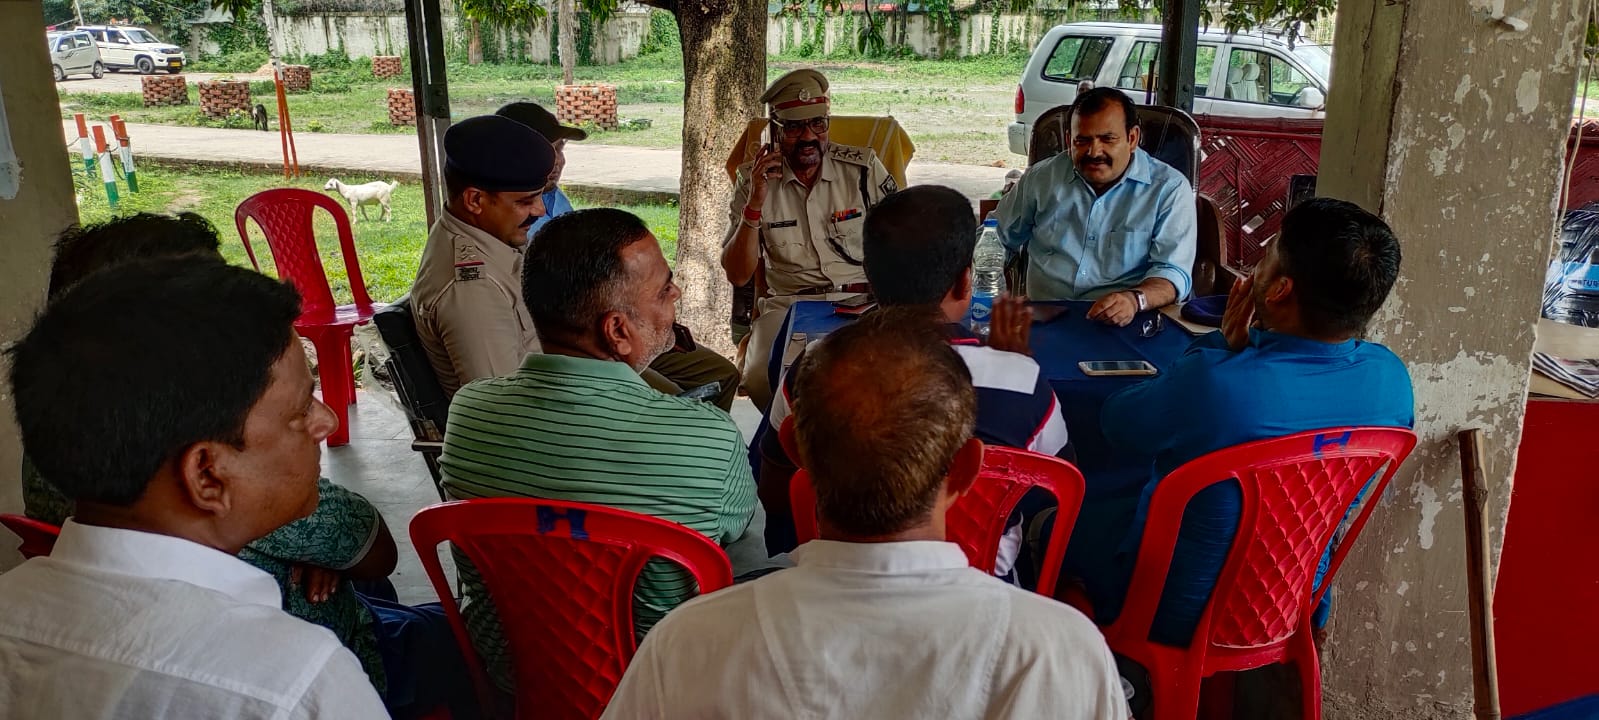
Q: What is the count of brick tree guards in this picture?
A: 6